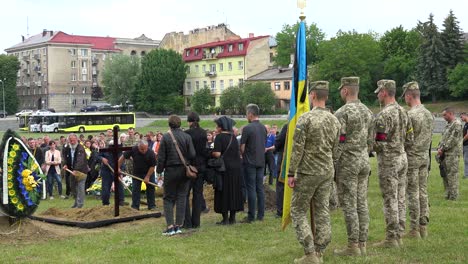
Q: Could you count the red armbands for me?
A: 2